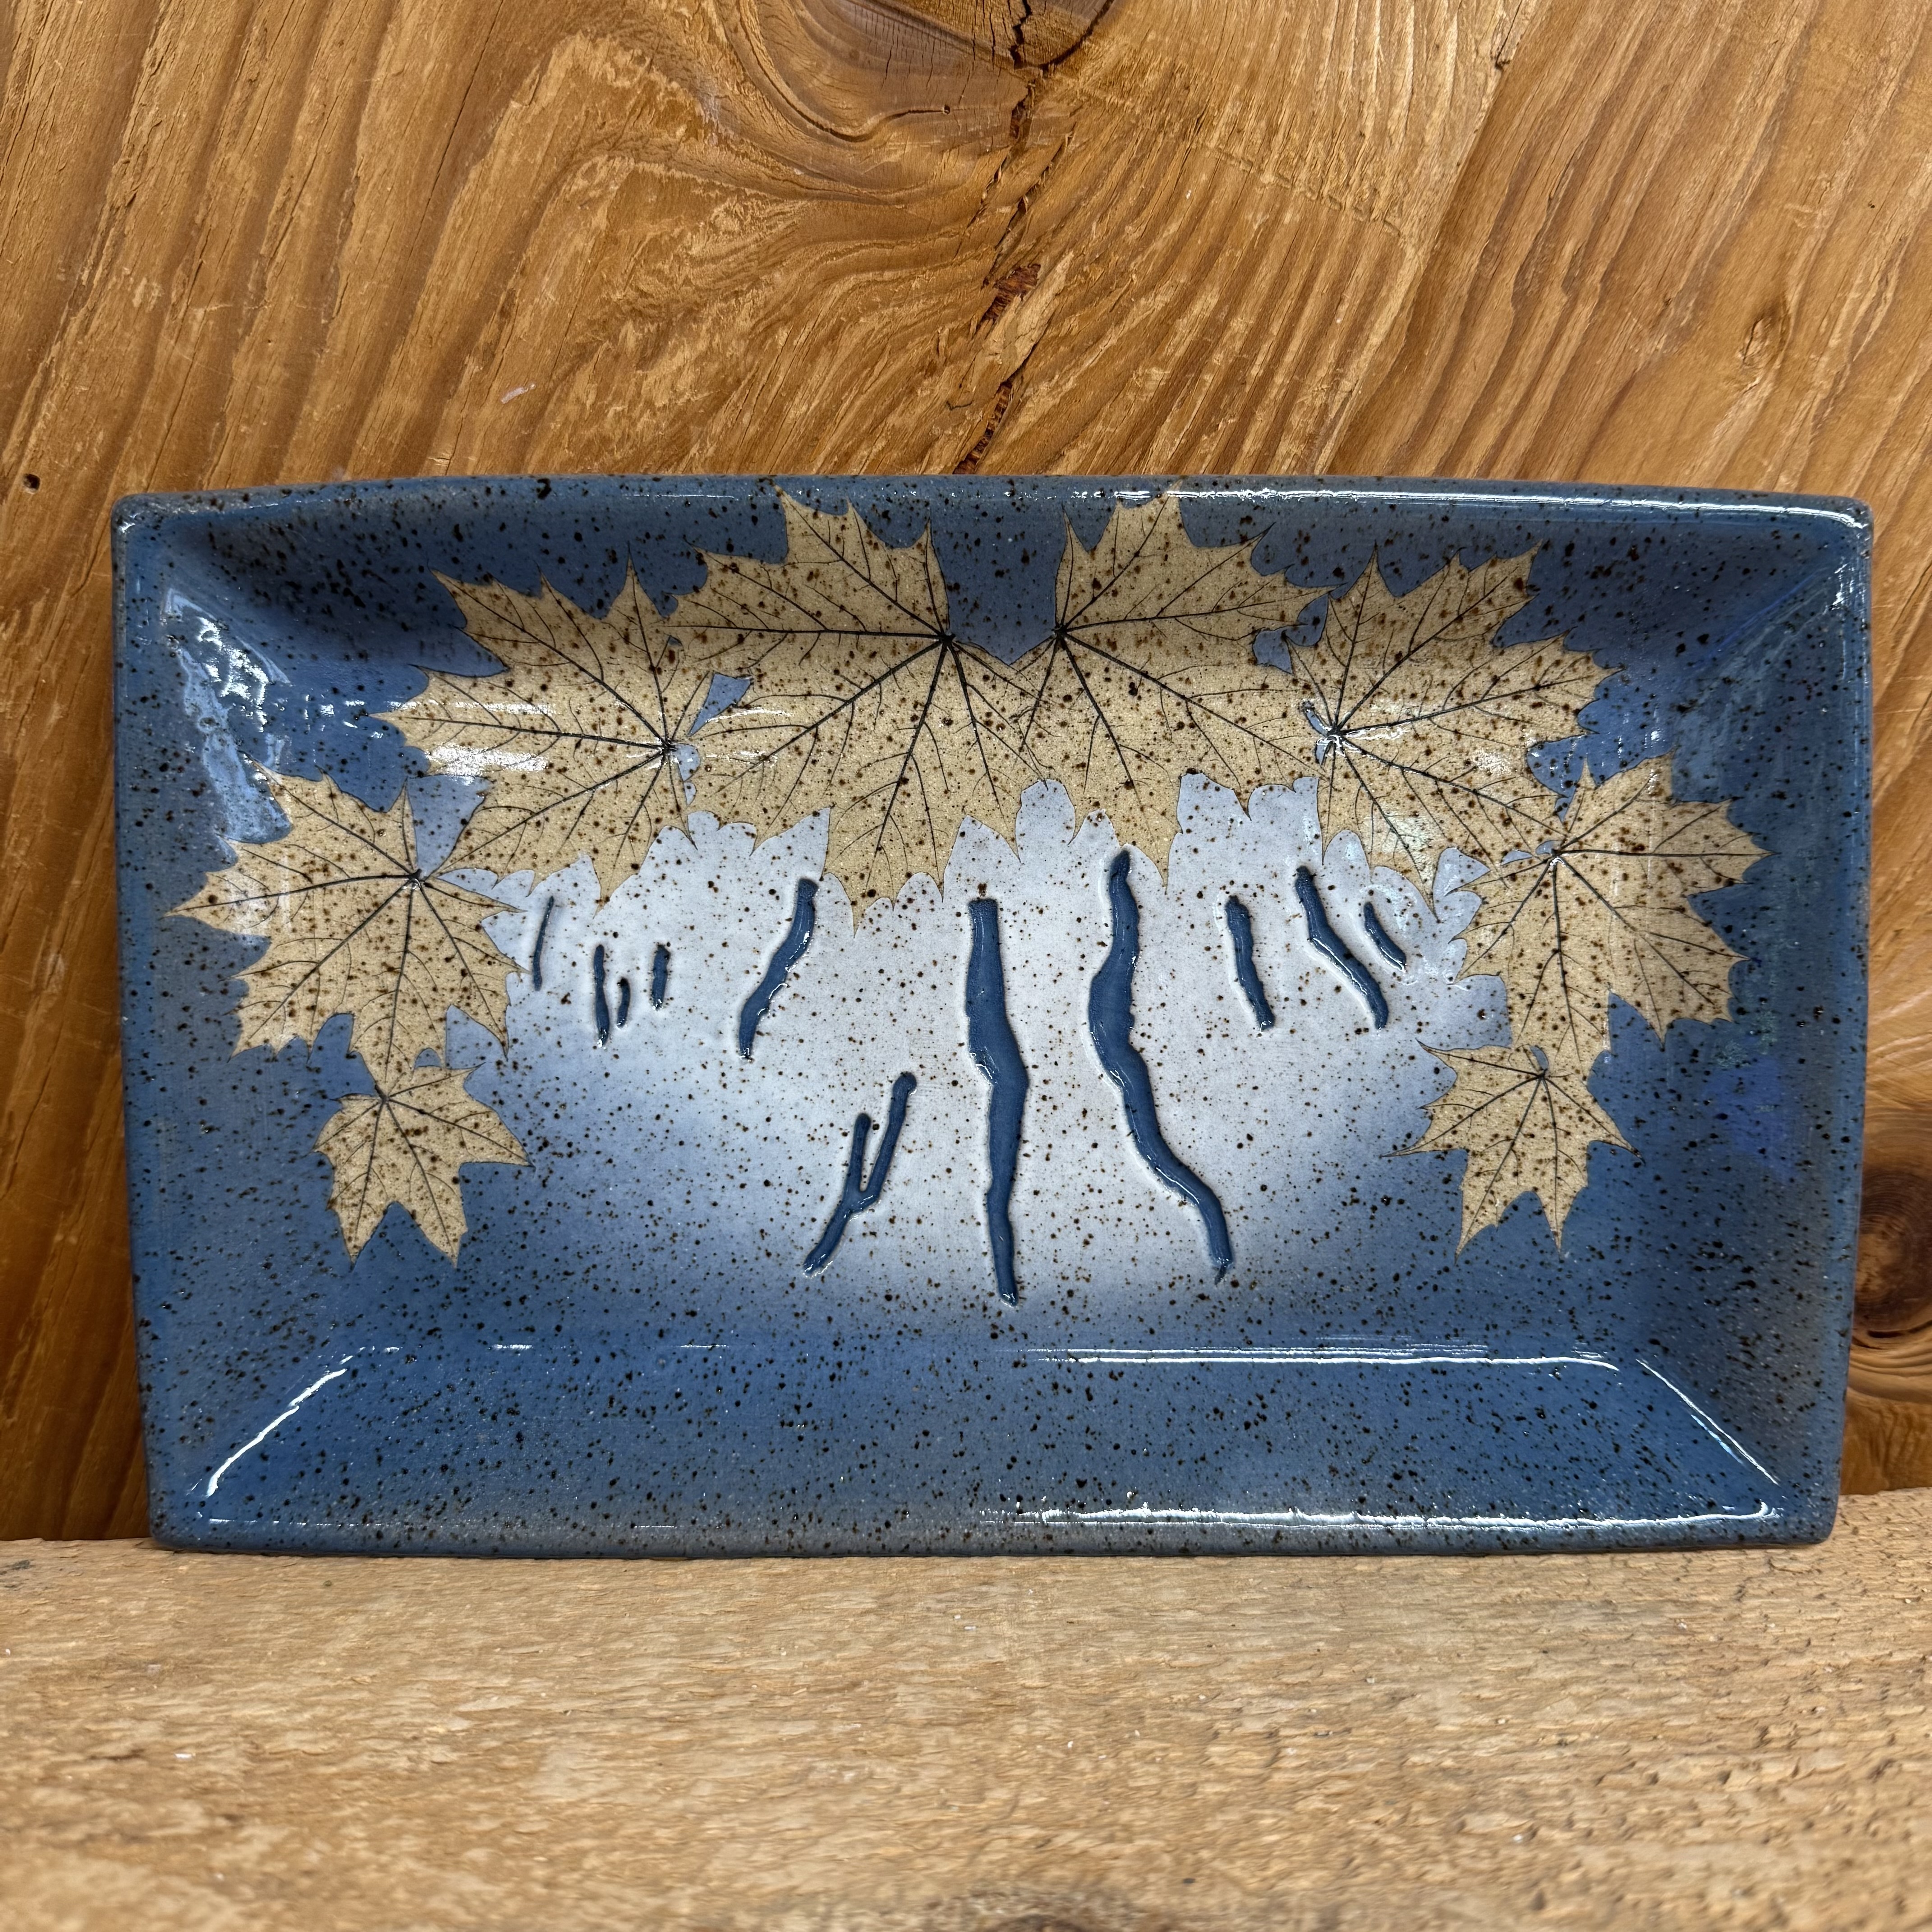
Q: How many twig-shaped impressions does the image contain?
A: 11